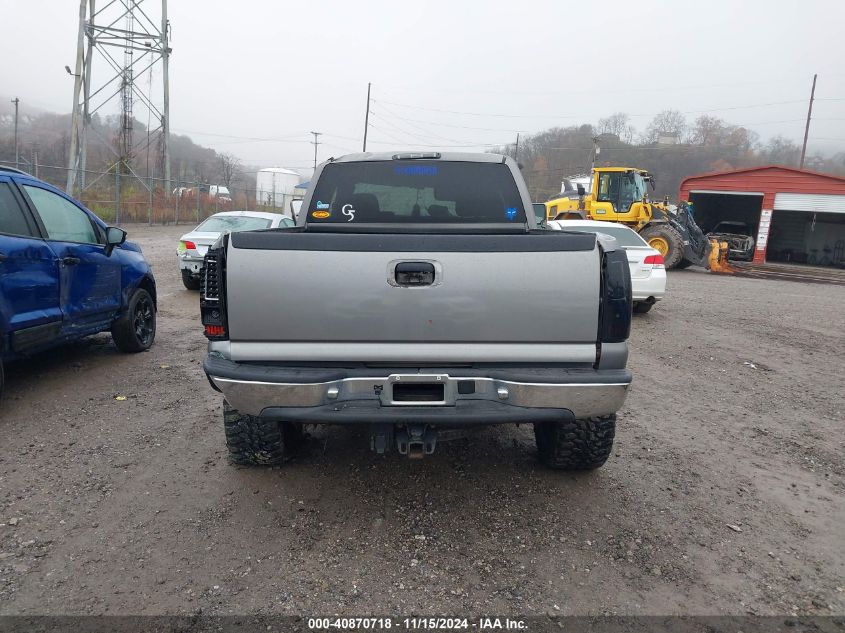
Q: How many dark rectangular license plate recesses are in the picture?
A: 1